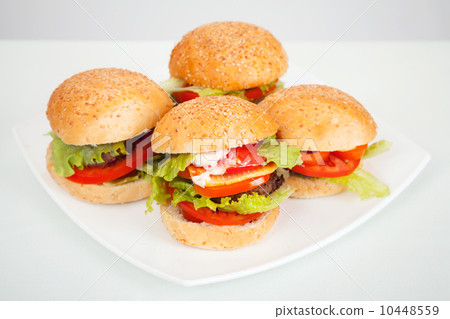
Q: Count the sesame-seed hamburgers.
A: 4